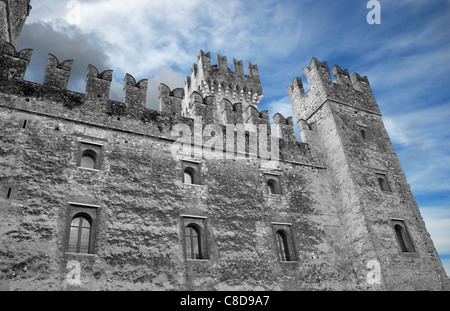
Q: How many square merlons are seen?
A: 0